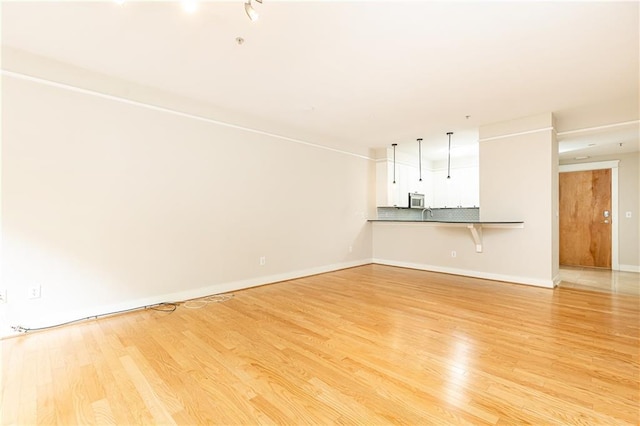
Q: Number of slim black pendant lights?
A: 3